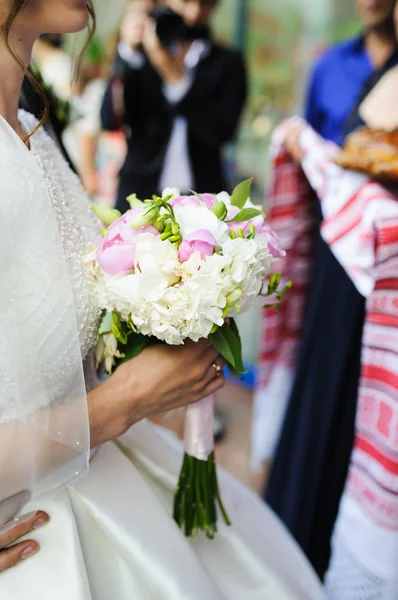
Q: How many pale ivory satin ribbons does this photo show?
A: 1